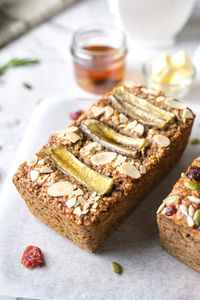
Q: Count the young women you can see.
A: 0